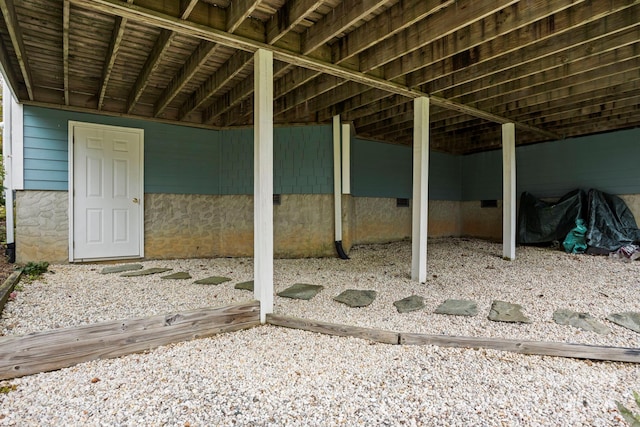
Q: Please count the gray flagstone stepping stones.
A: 12